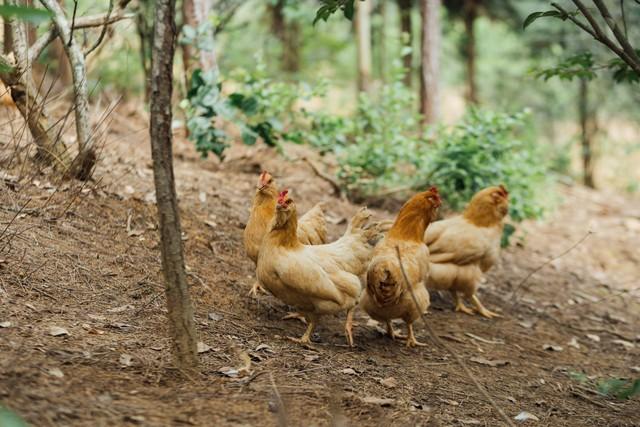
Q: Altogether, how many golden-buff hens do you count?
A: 4